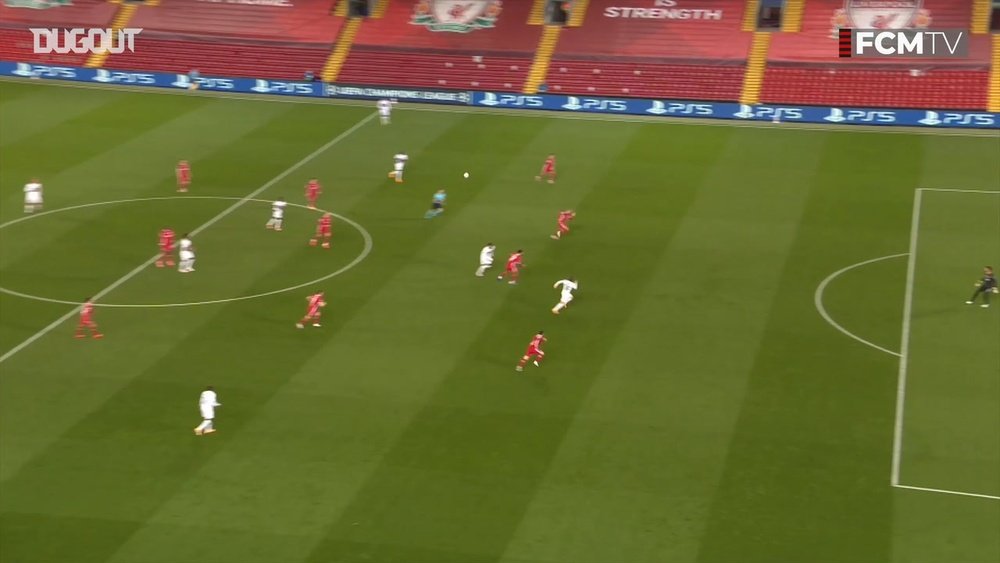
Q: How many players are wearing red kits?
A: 10